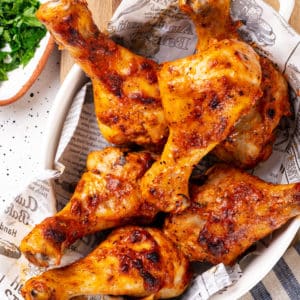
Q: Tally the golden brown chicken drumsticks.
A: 6